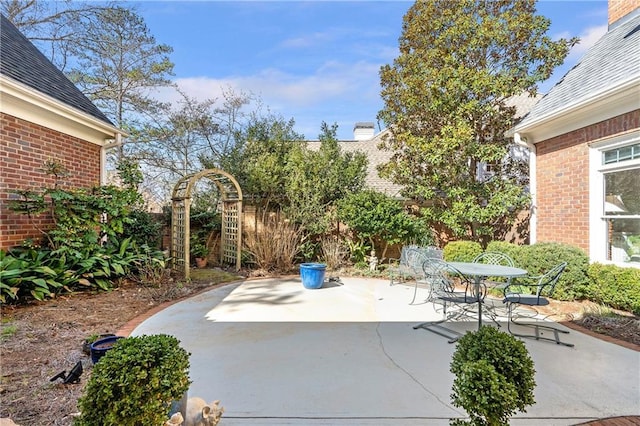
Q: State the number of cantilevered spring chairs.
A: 2